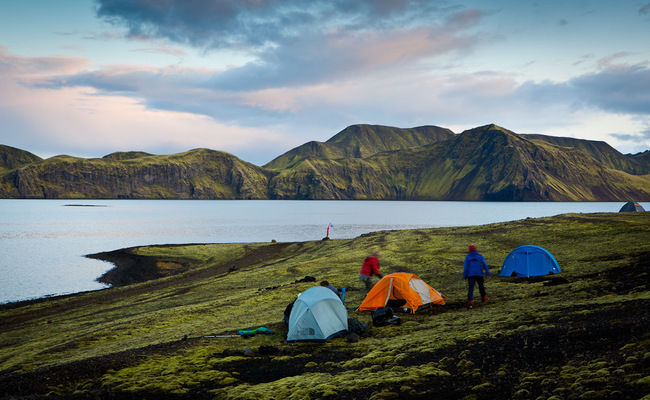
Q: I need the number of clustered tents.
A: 3